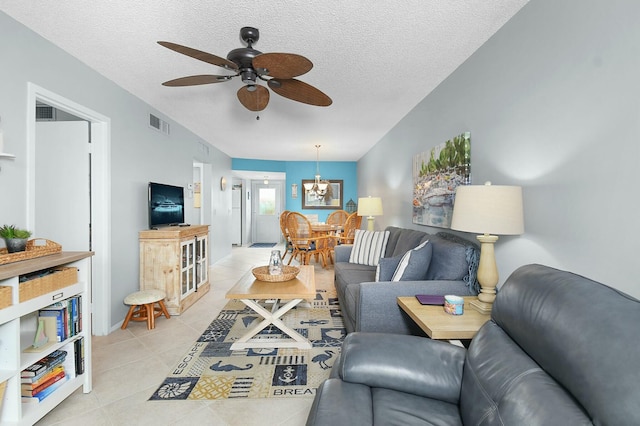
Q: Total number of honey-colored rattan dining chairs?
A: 4